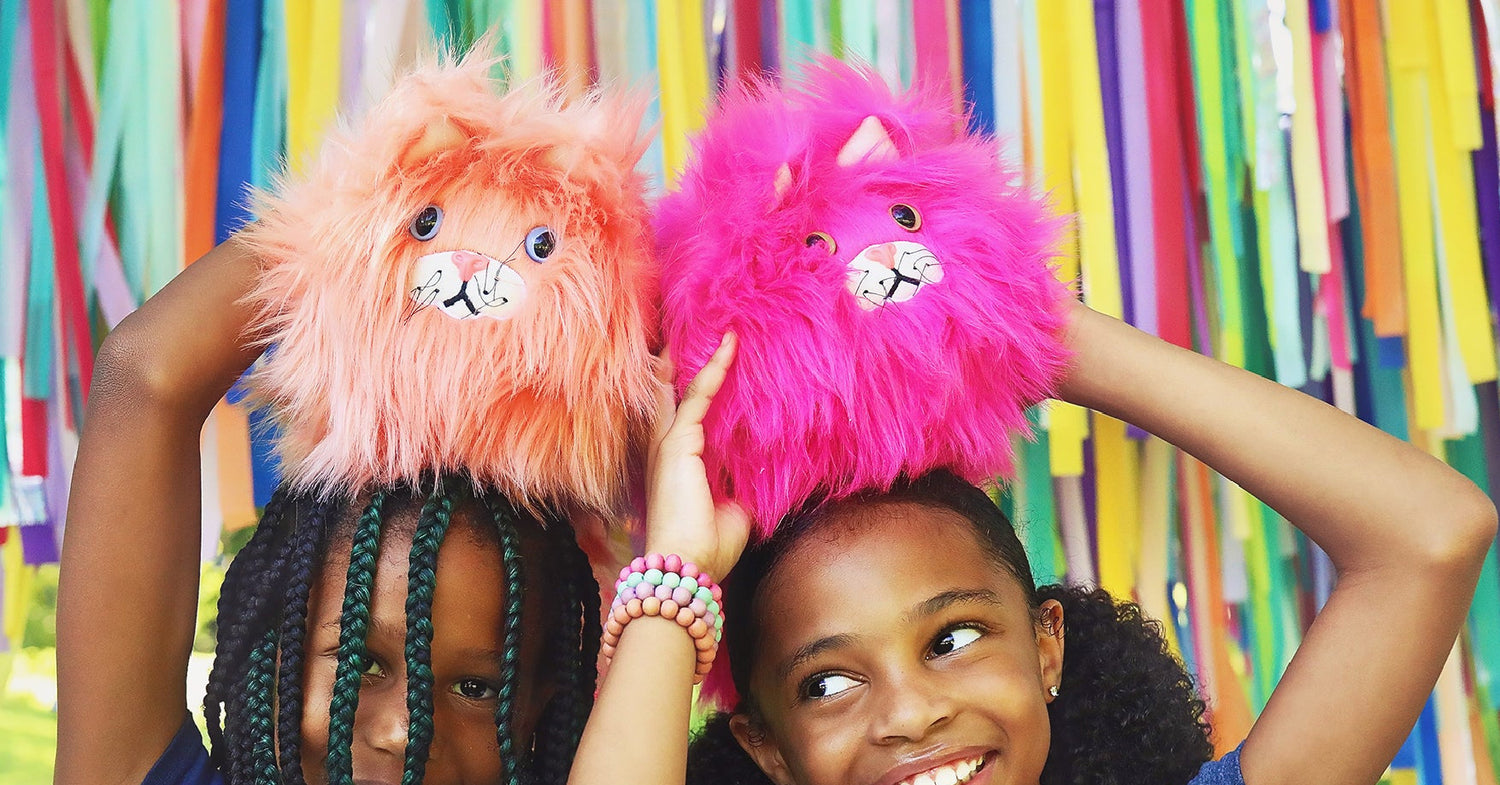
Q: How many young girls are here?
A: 2